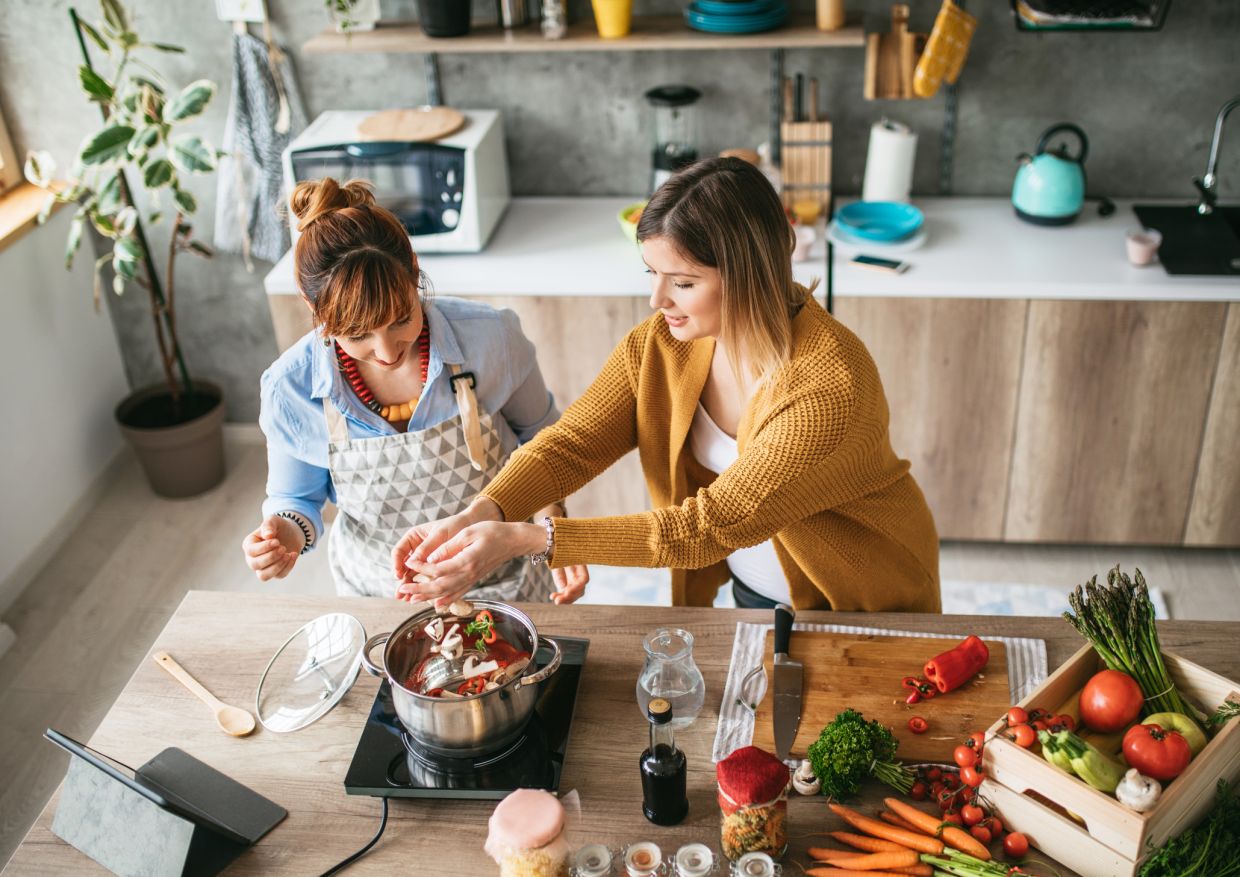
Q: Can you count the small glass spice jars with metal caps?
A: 4